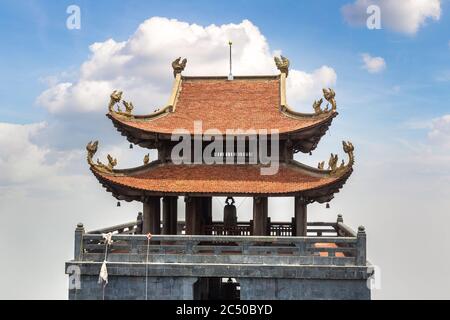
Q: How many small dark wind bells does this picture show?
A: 4